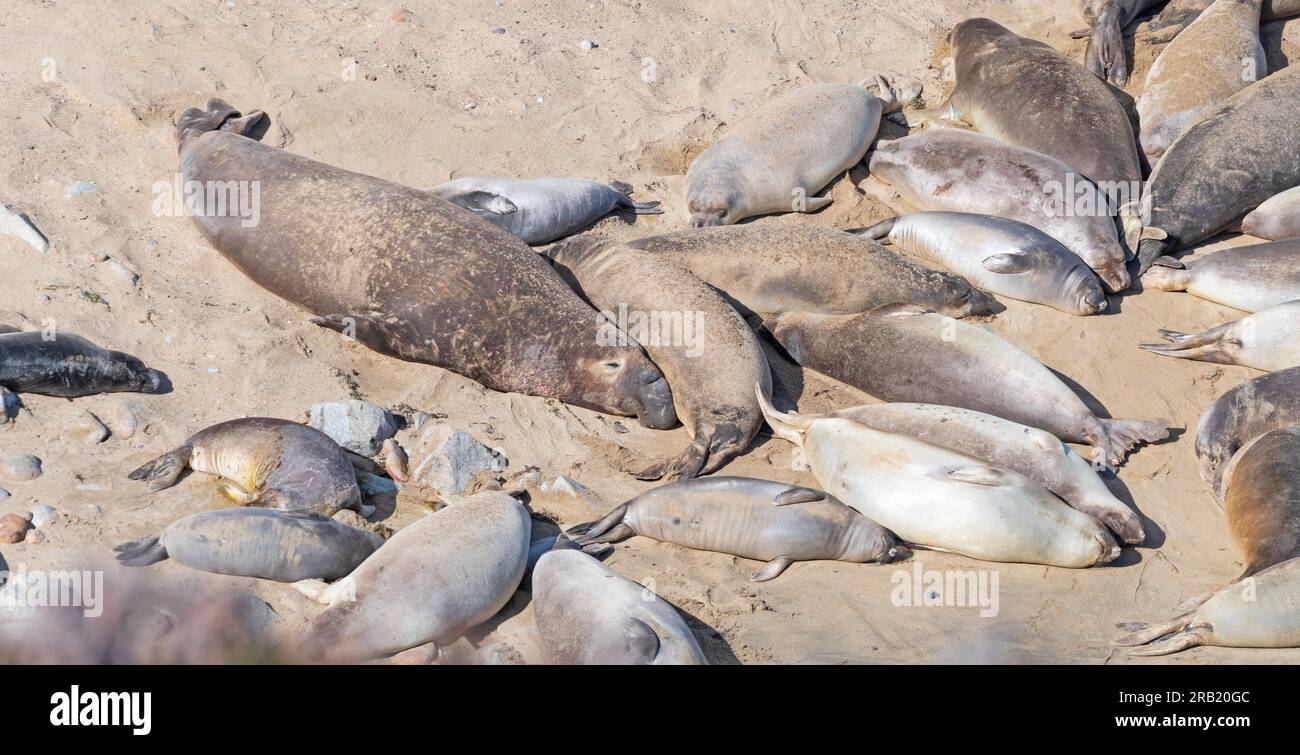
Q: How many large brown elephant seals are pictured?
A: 1